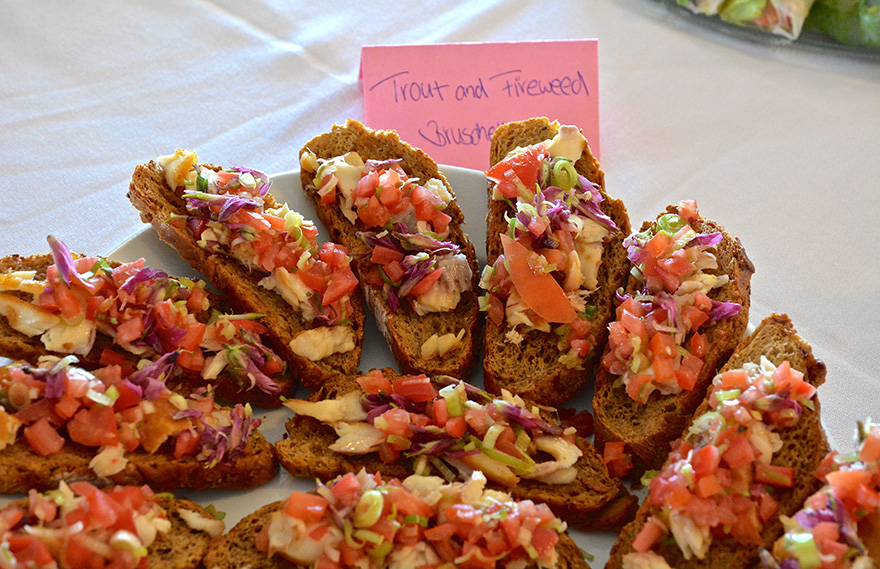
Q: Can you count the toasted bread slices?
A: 11